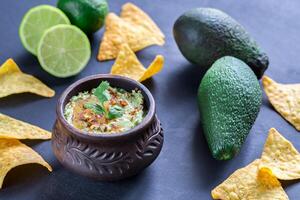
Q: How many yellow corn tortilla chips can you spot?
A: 9